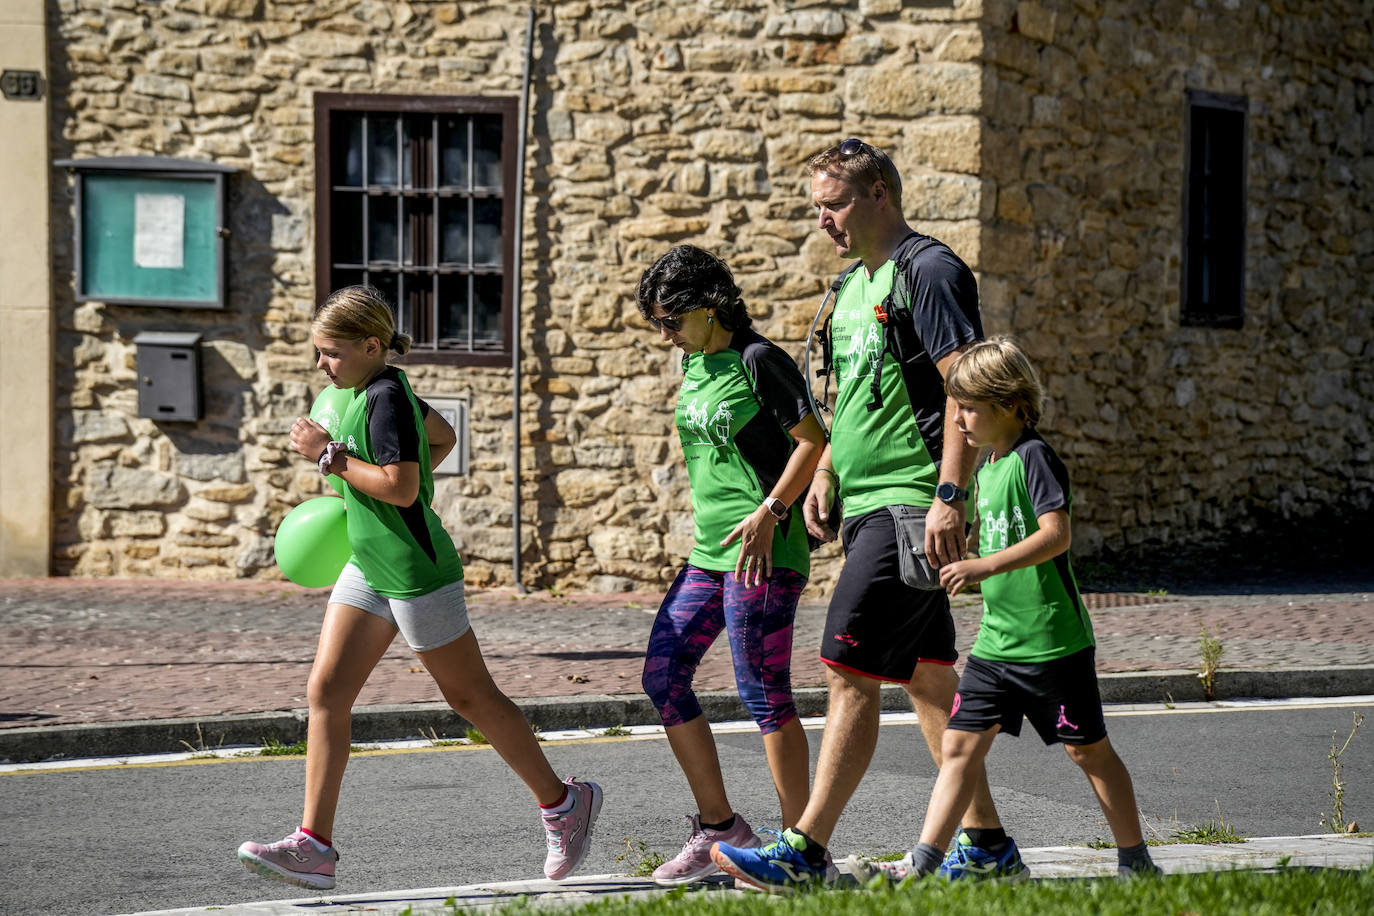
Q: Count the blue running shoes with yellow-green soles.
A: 2